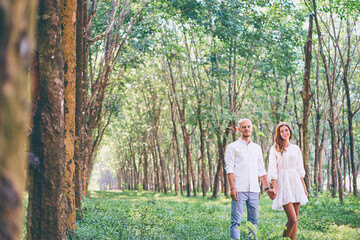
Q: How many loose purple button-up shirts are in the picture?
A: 0